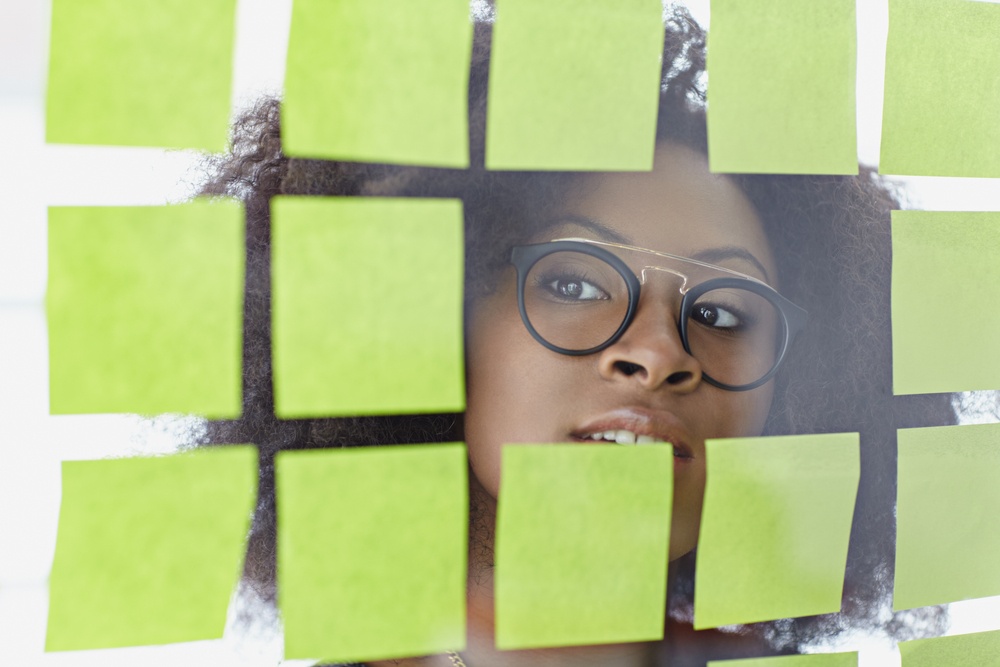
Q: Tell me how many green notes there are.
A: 15